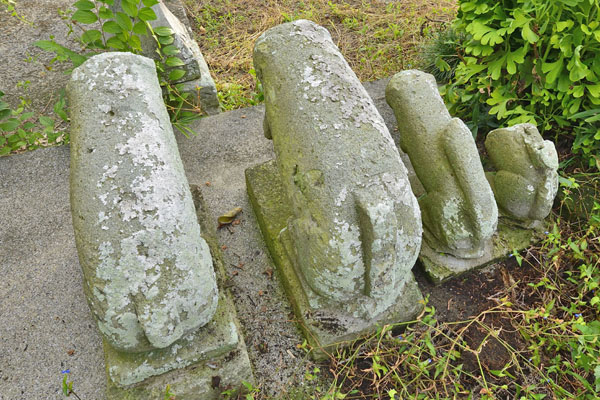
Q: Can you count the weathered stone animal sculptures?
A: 4